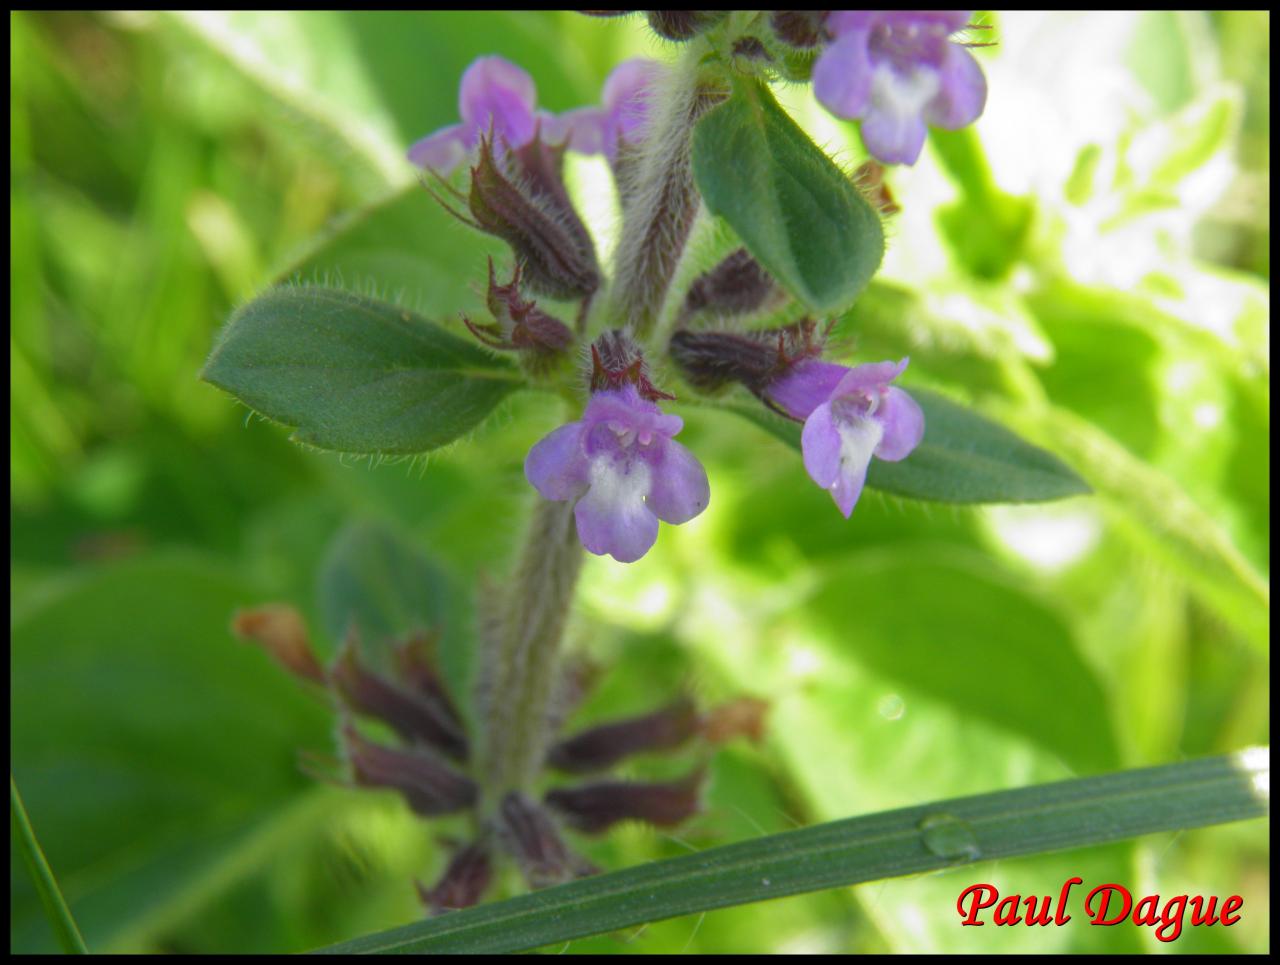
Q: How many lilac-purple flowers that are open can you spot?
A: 5